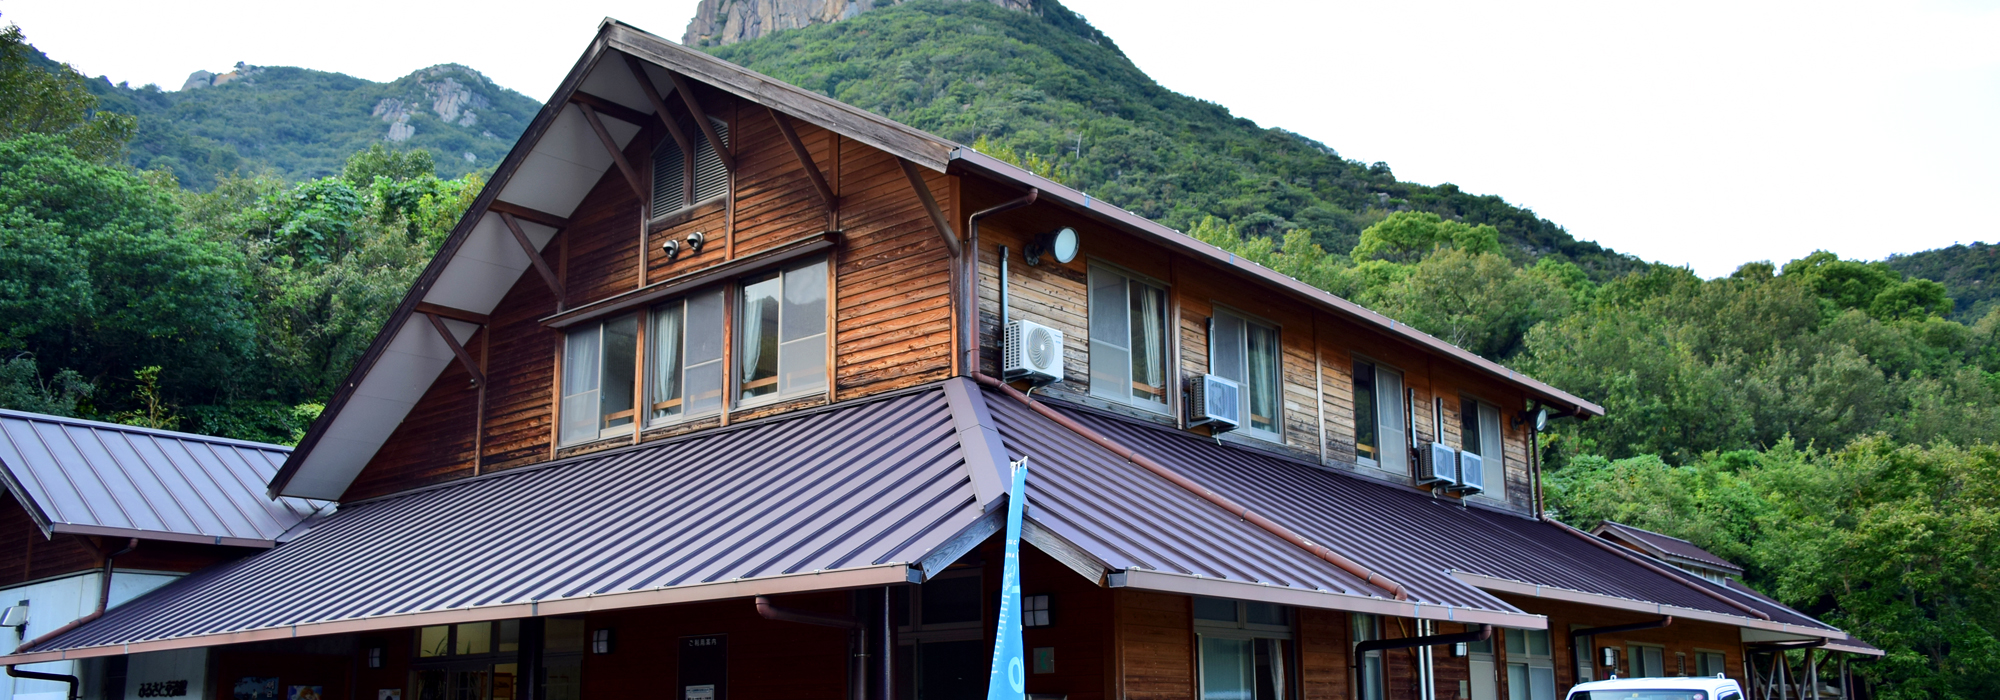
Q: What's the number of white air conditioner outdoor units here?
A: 4